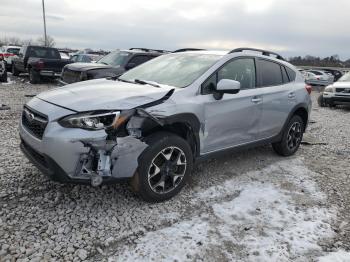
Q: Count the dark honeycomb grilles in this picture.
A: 1